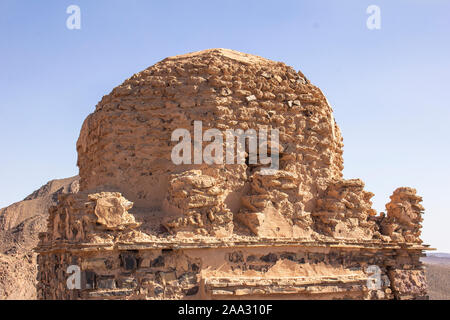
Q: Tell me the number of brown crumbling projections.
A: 5